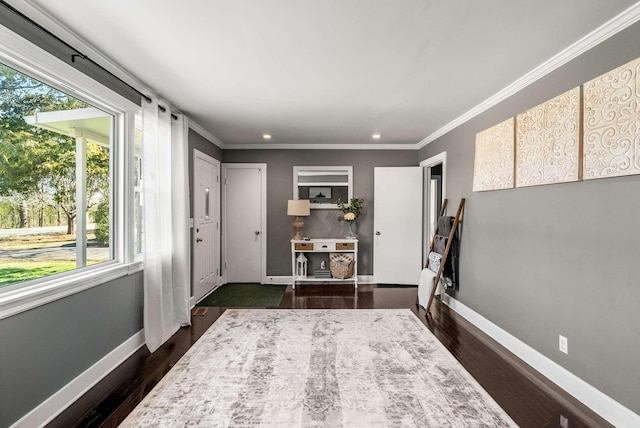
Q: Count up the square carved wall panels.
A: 3